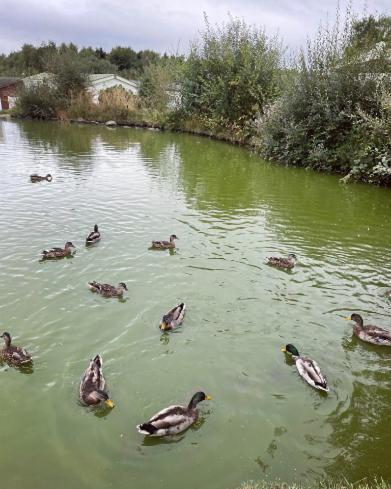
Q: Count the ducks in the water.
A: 12